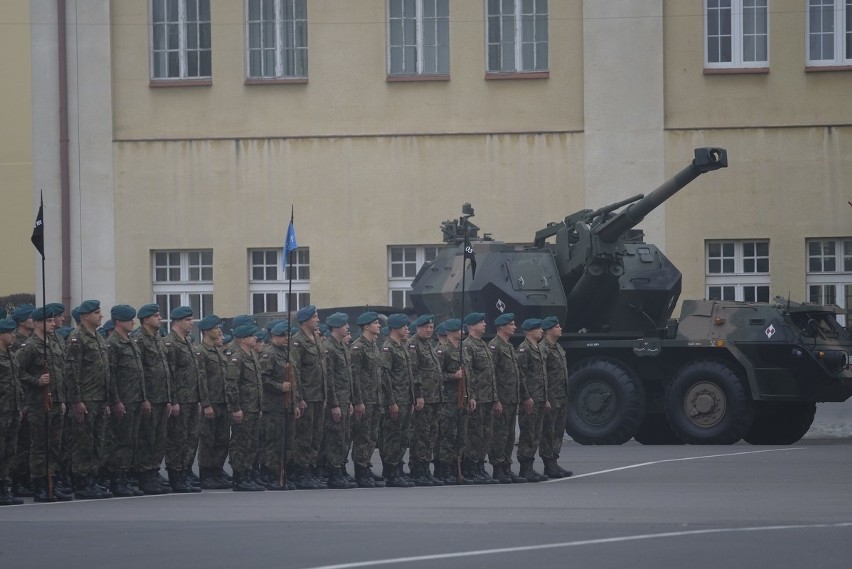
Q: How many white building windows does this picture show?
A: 11